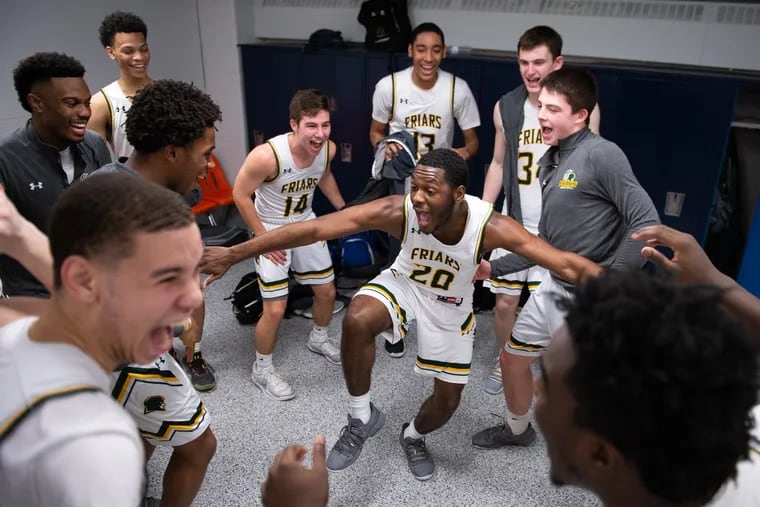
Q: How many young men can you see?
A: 10